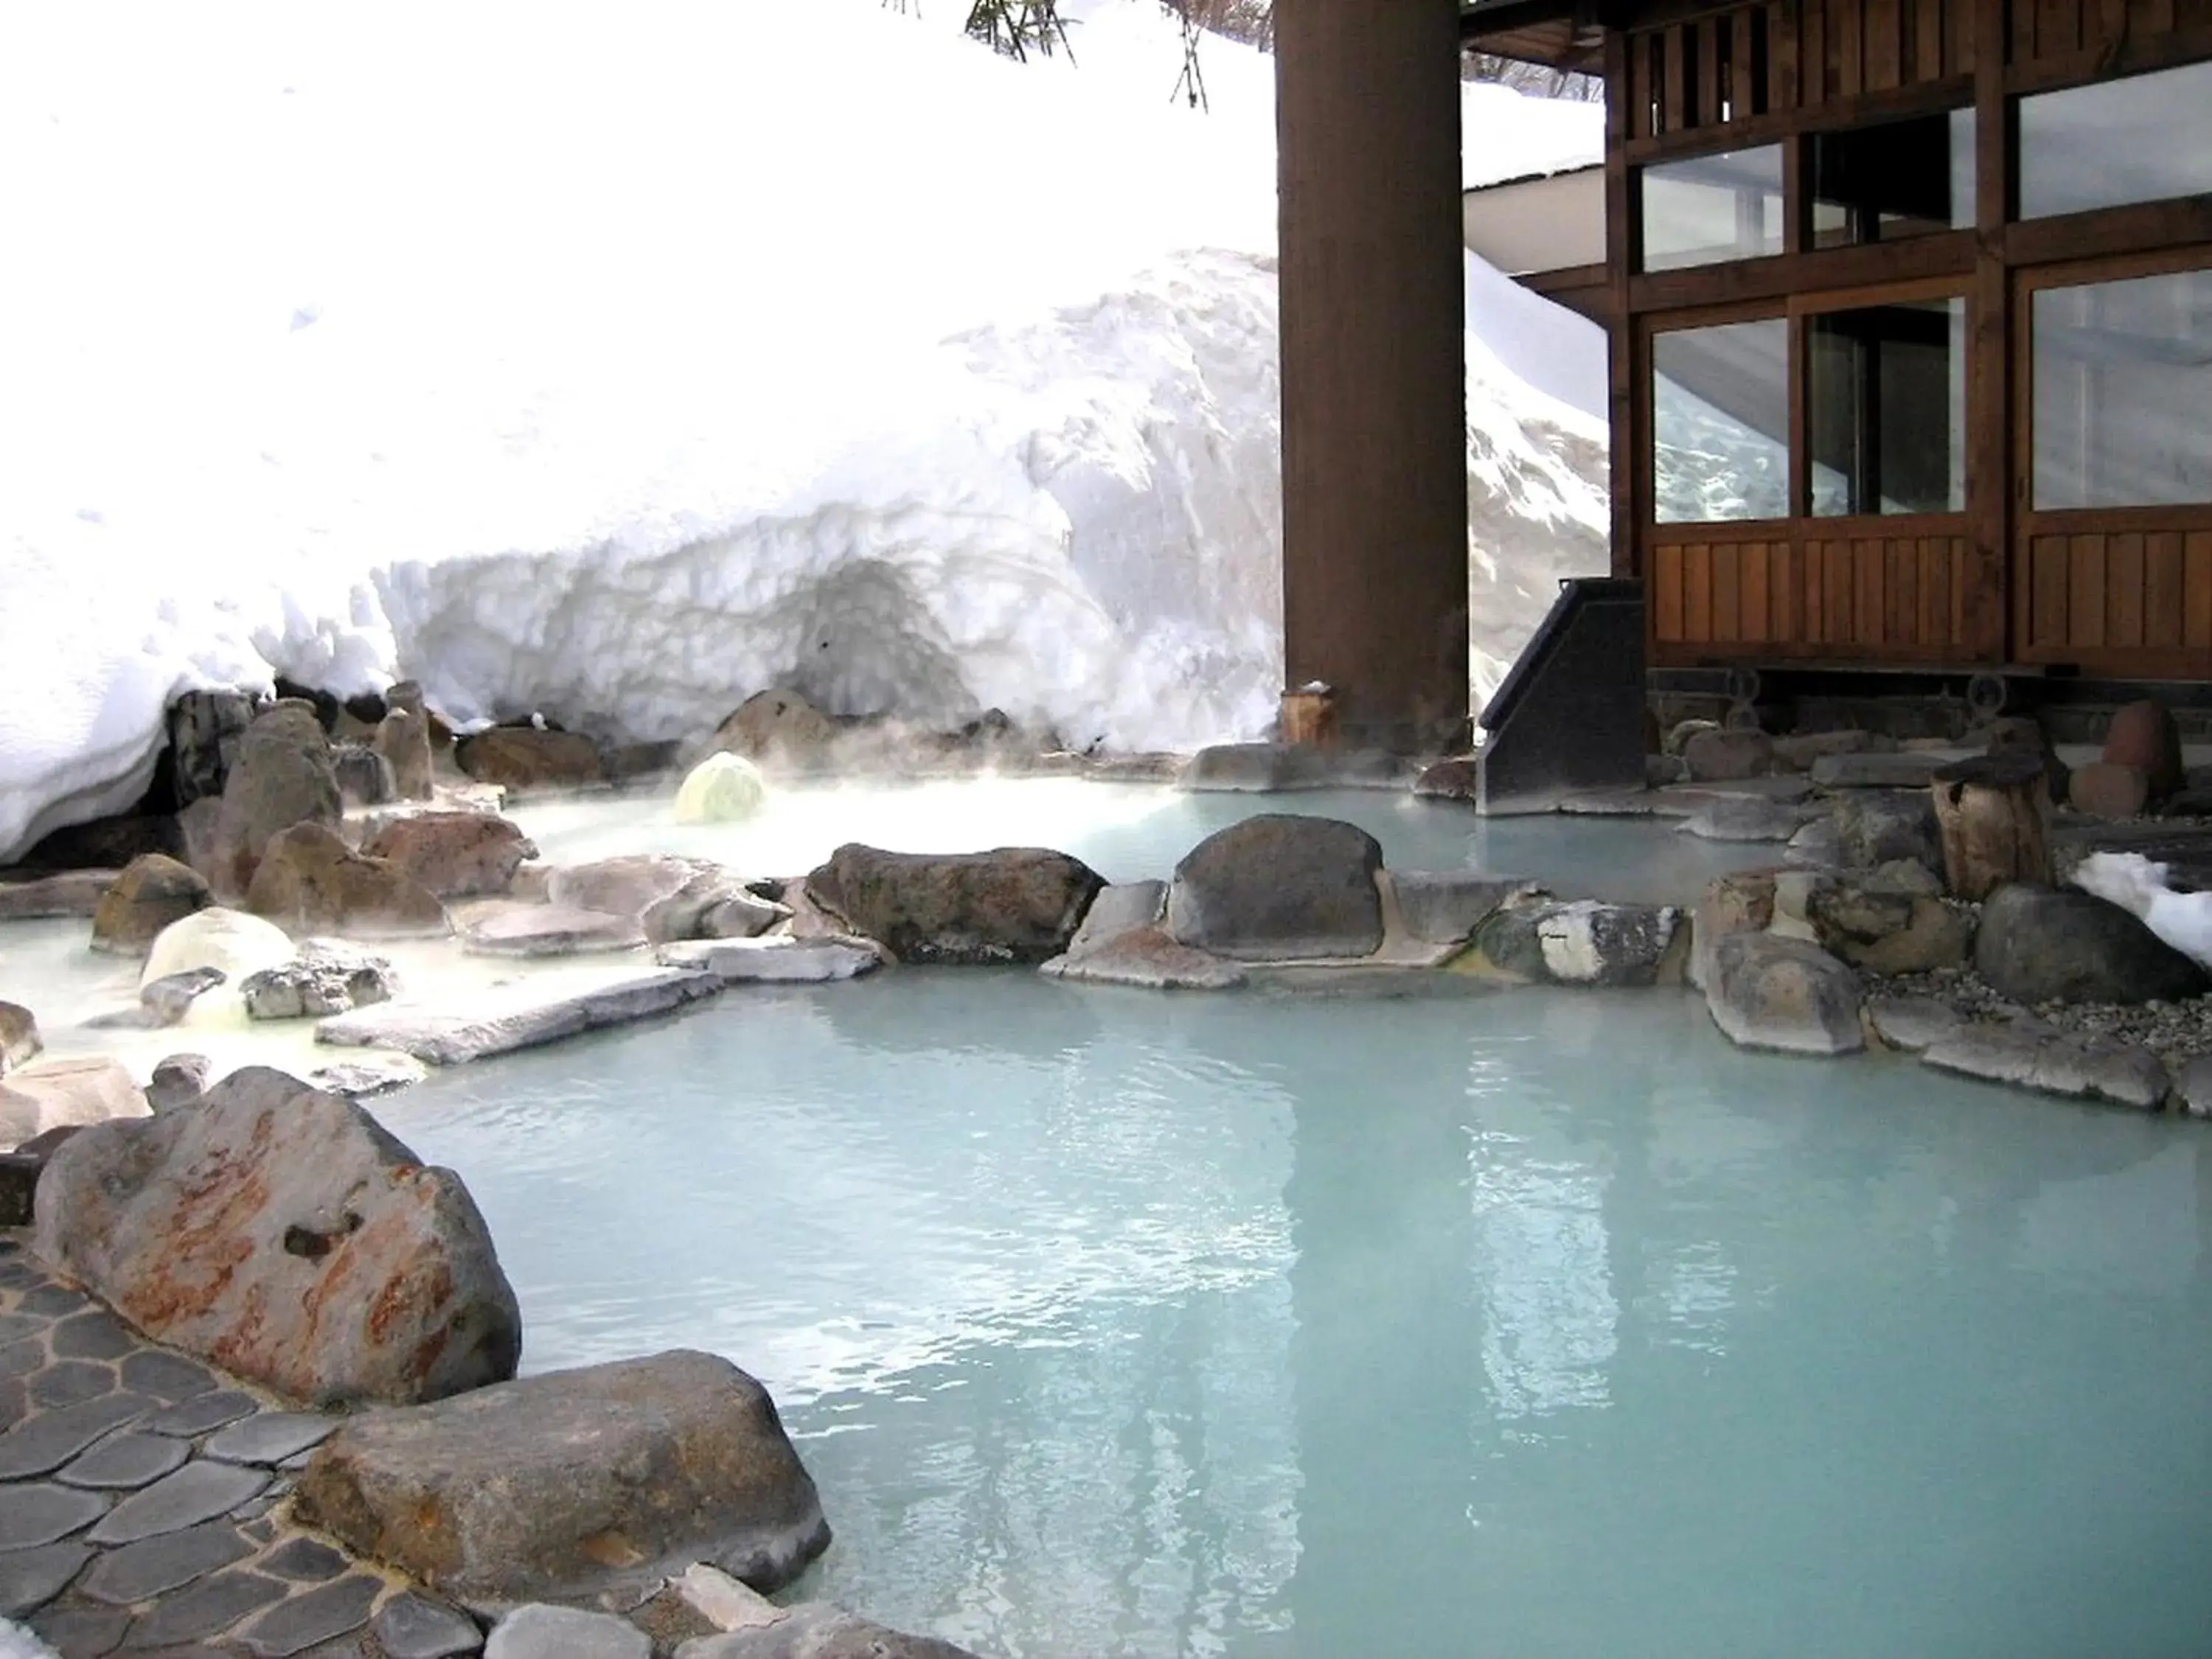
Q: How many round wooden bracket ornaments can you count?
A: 2